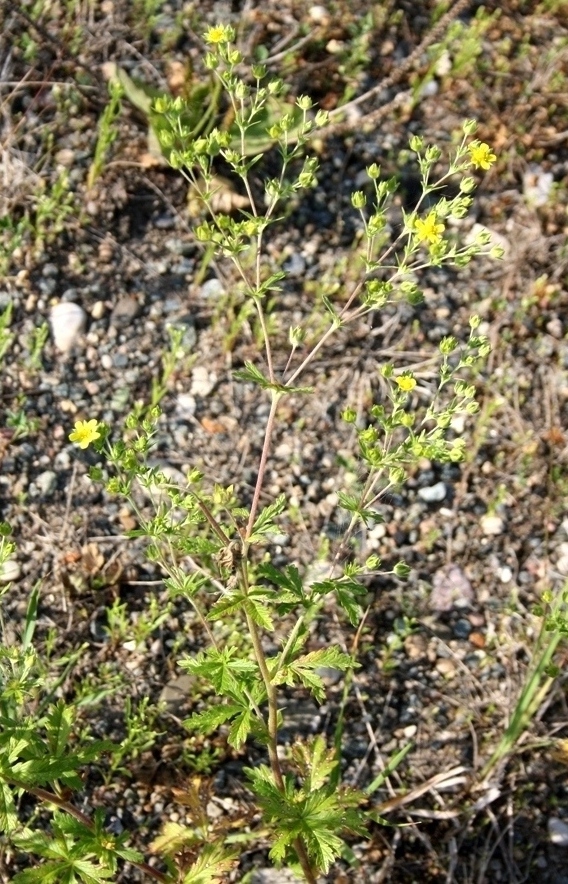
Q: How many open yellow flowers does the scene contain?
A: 5